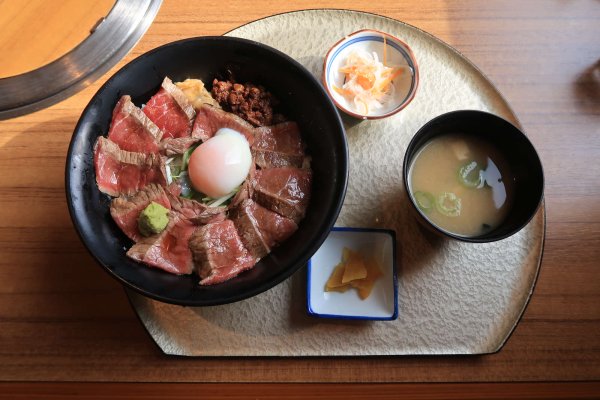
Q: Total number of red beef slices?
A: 10